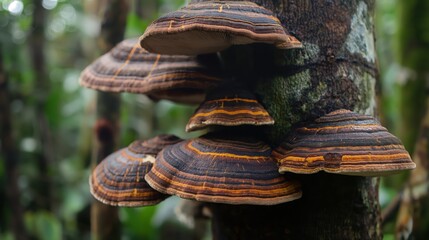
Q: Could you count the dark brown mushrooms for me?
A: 6